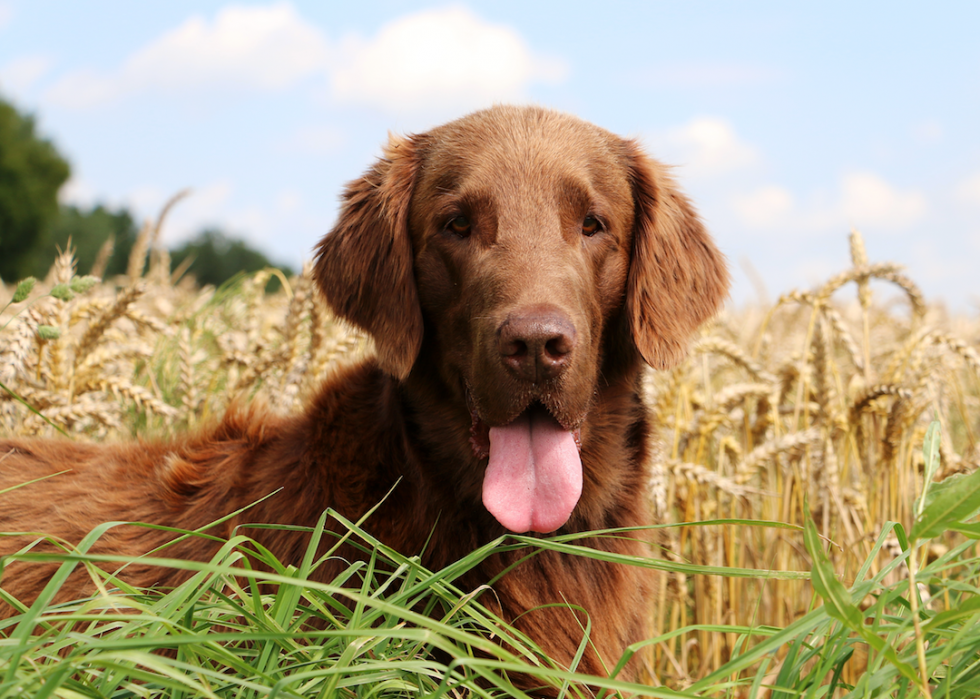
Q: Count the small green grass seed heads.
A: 4